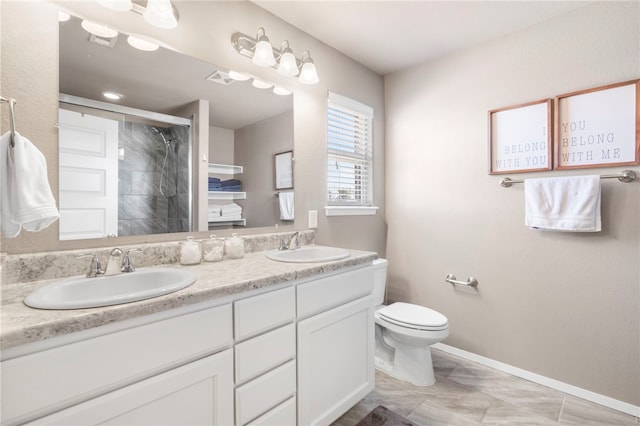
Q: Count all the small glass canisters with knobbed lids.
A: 3